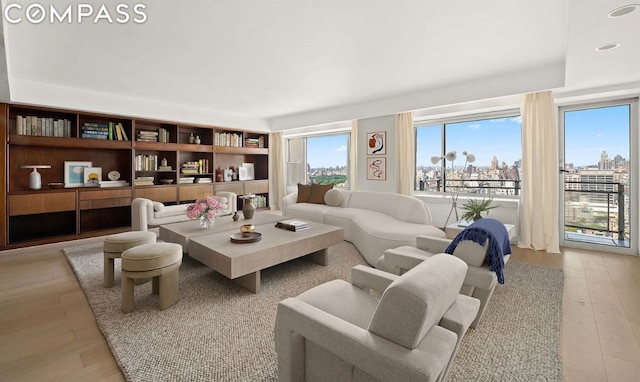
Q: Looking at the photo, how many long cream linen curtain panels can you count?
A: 4